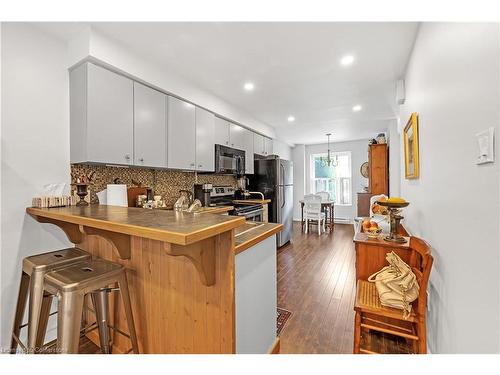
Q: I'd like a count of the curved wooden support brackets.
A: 3